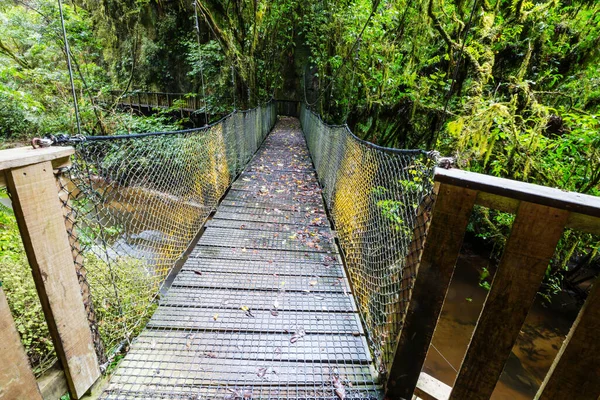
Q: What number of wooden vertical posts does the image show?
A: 5